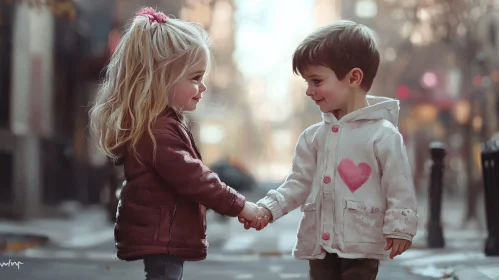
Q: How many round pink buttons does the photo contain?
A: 3